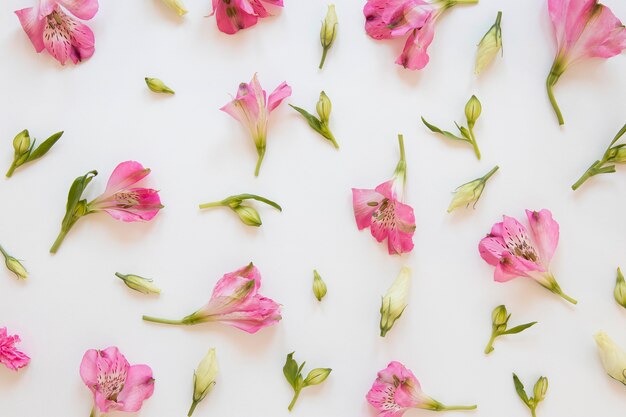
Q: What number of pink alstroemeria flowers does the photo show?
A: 11